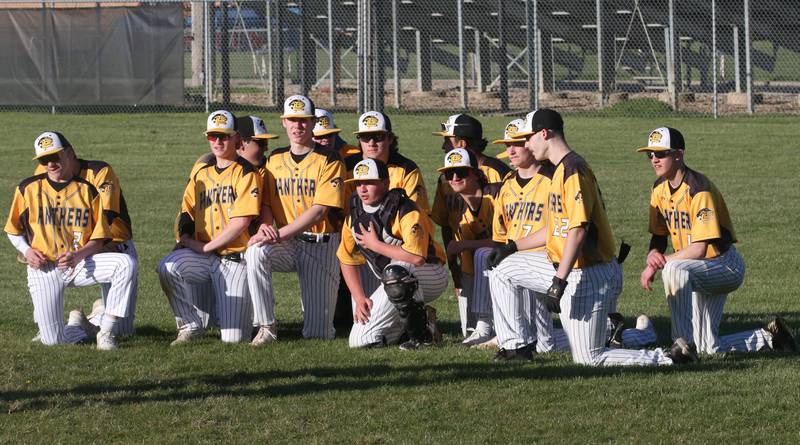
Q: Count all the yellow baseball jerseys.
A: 13